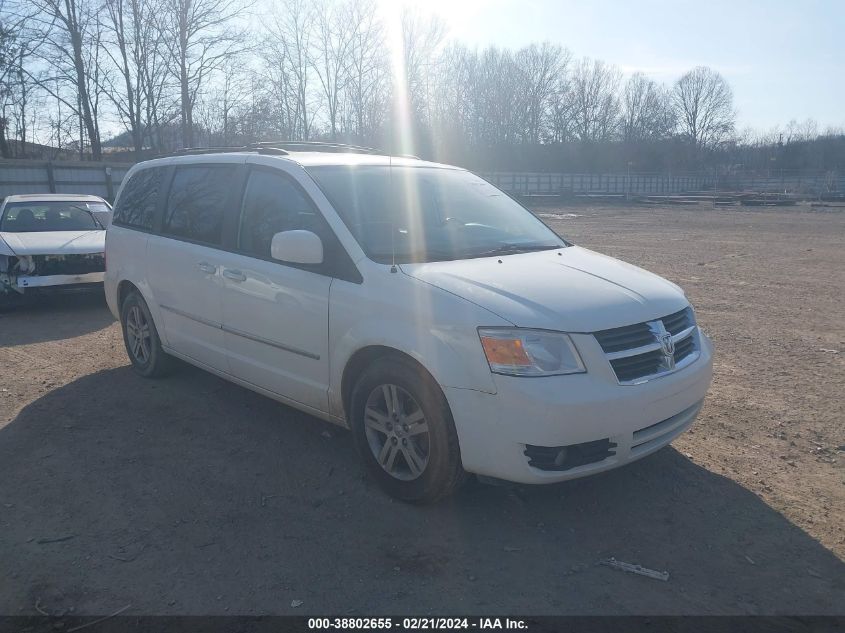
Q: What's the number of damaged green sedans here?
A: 0